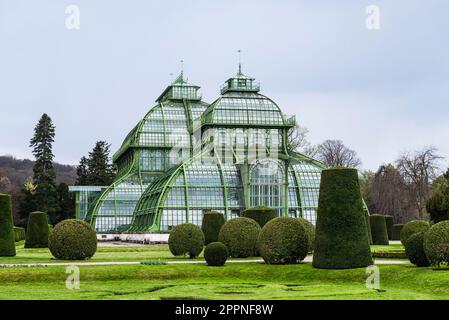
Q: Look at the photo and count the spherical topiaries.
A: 9